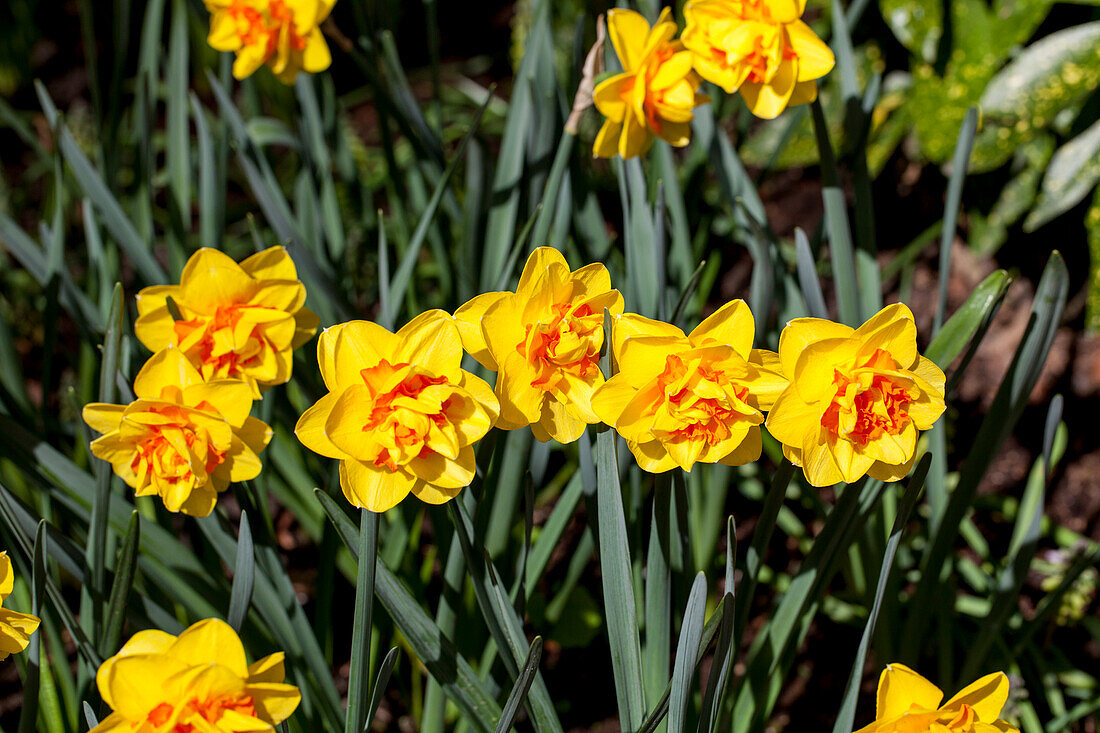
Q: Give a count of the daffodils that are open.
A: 12